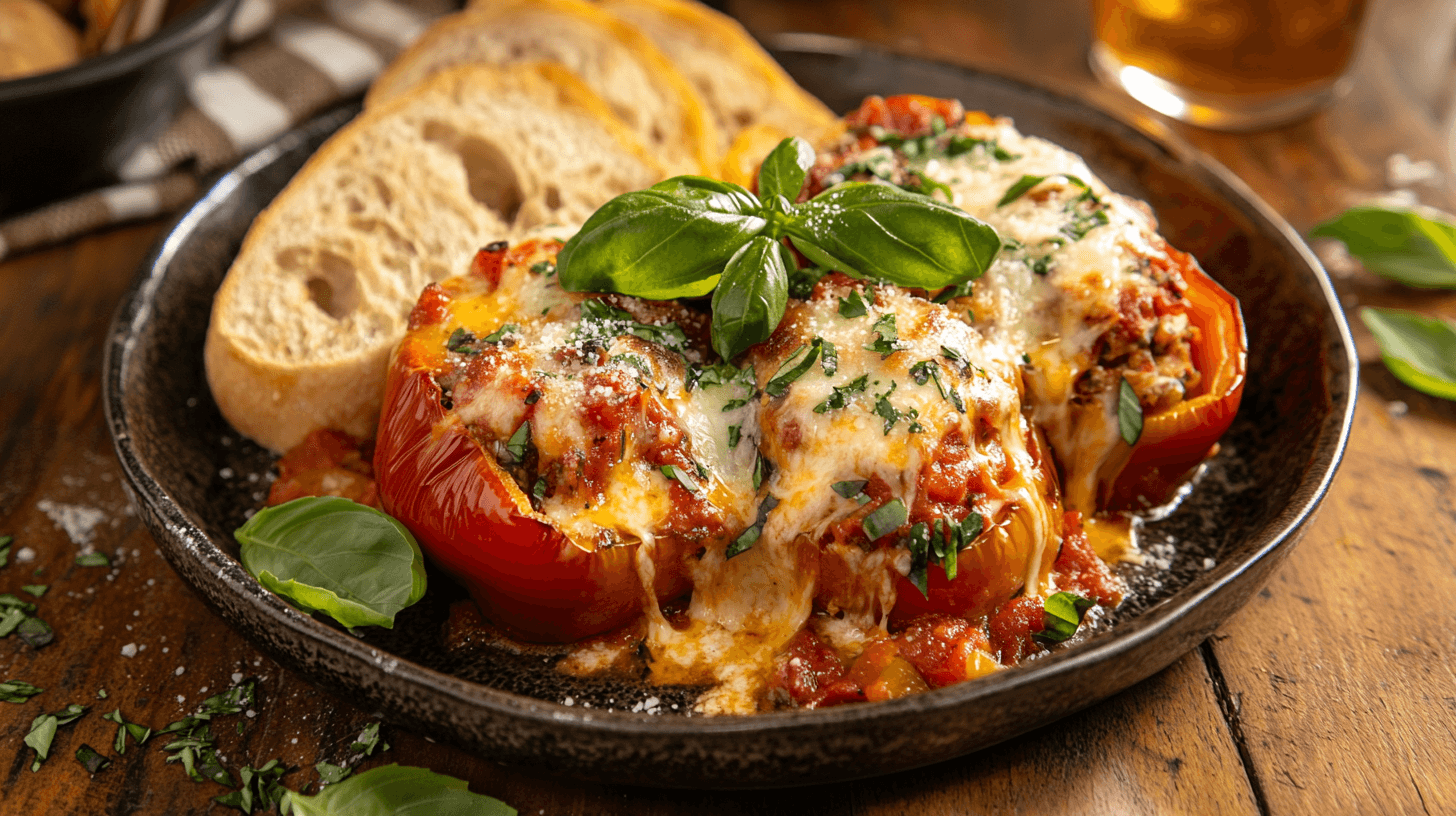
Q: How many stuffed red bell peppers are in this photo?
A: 3